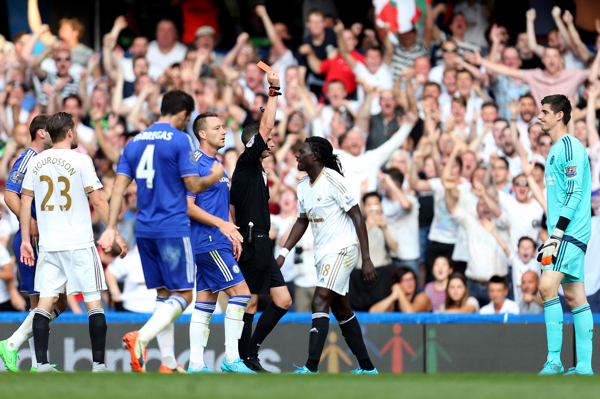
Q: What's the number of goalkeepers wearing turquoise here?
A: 1